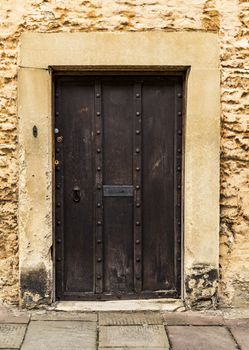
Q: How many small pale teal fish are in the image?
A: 0